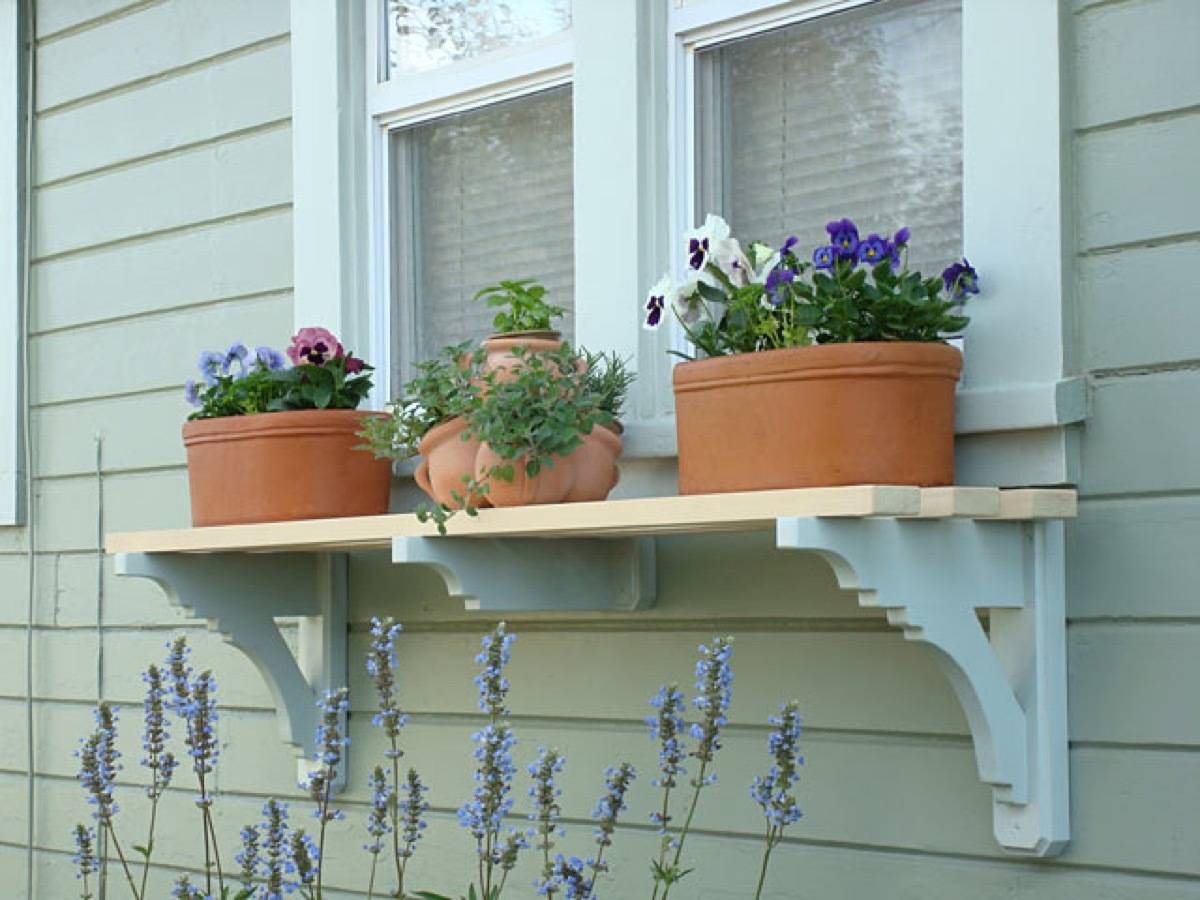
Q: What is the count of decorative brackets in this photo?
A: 3